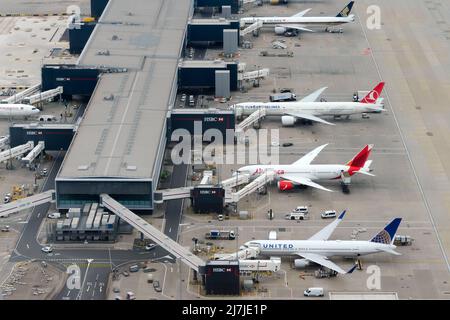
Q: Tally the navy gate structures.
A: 10